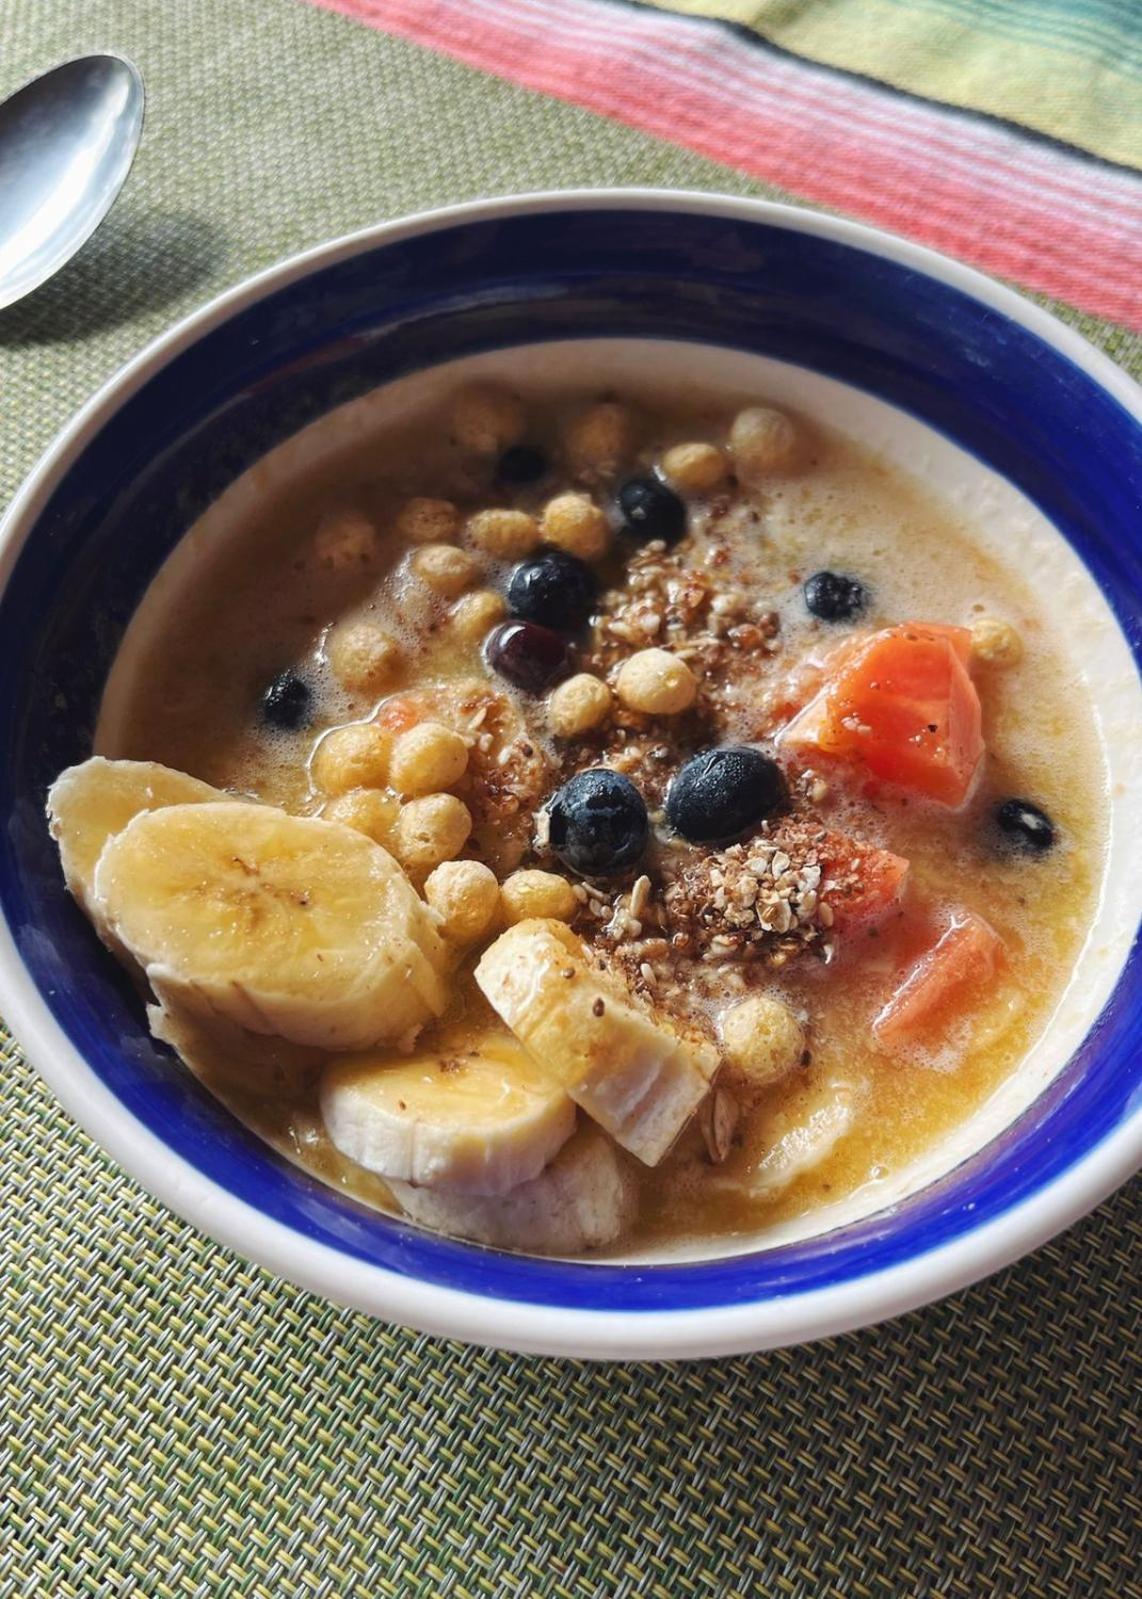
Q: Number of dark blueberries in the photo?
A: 9